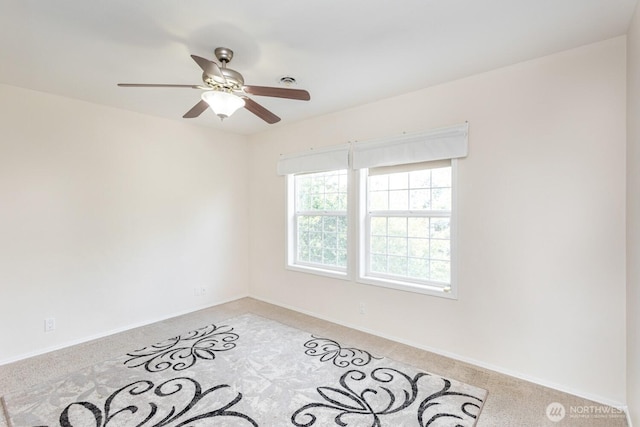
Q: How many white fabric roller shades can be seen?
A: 2